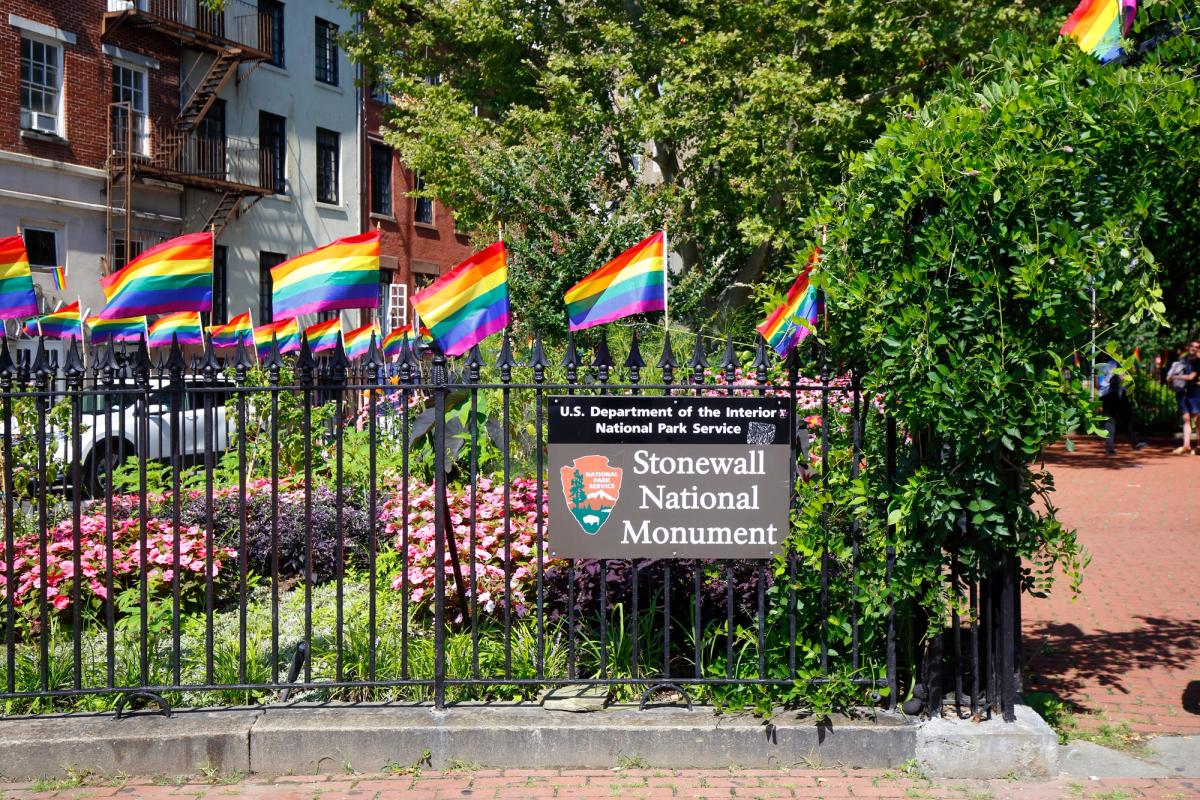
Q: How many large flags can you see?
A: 7